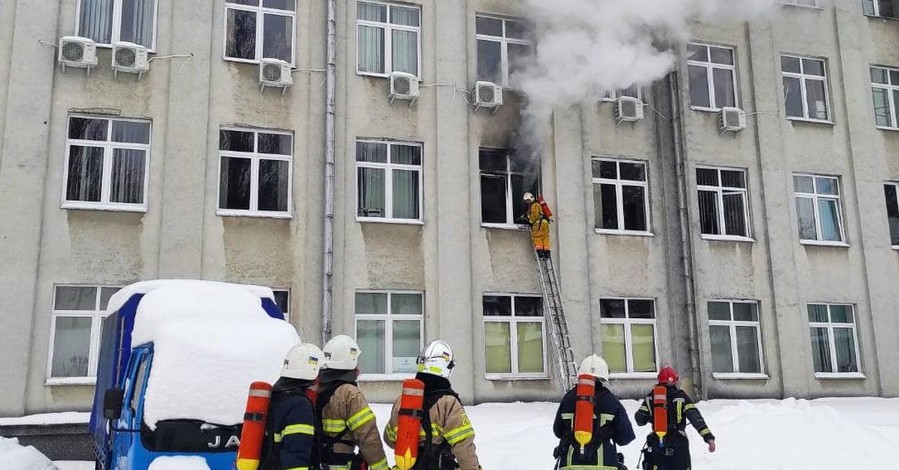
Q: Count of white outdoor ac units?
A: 7